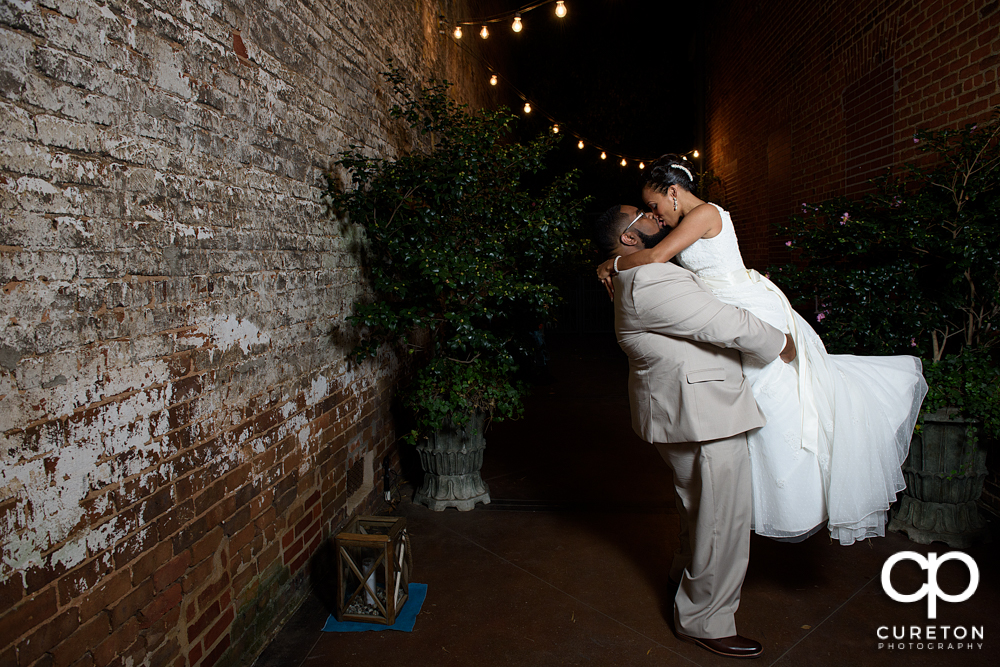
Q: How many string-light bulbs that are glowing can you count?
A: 13